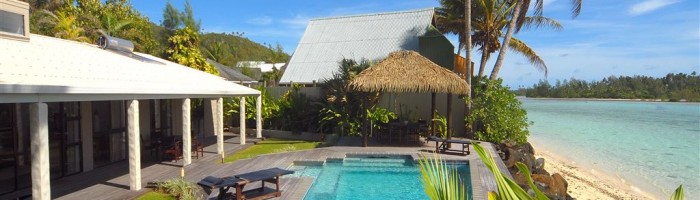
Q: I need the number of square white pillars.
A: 6